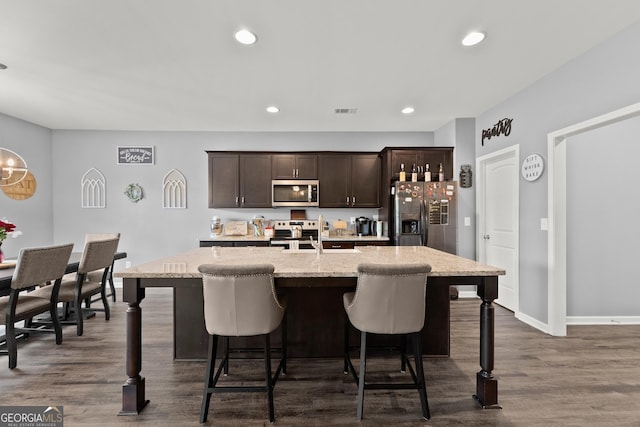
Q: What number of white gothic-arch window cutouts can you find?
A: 2